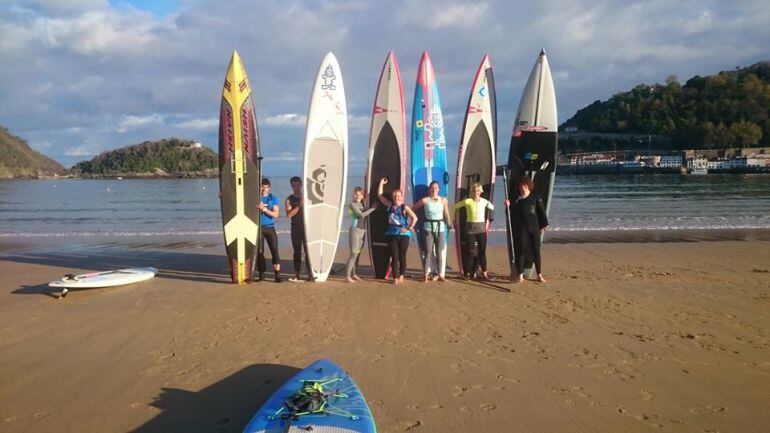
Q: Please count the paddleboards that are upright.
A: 6